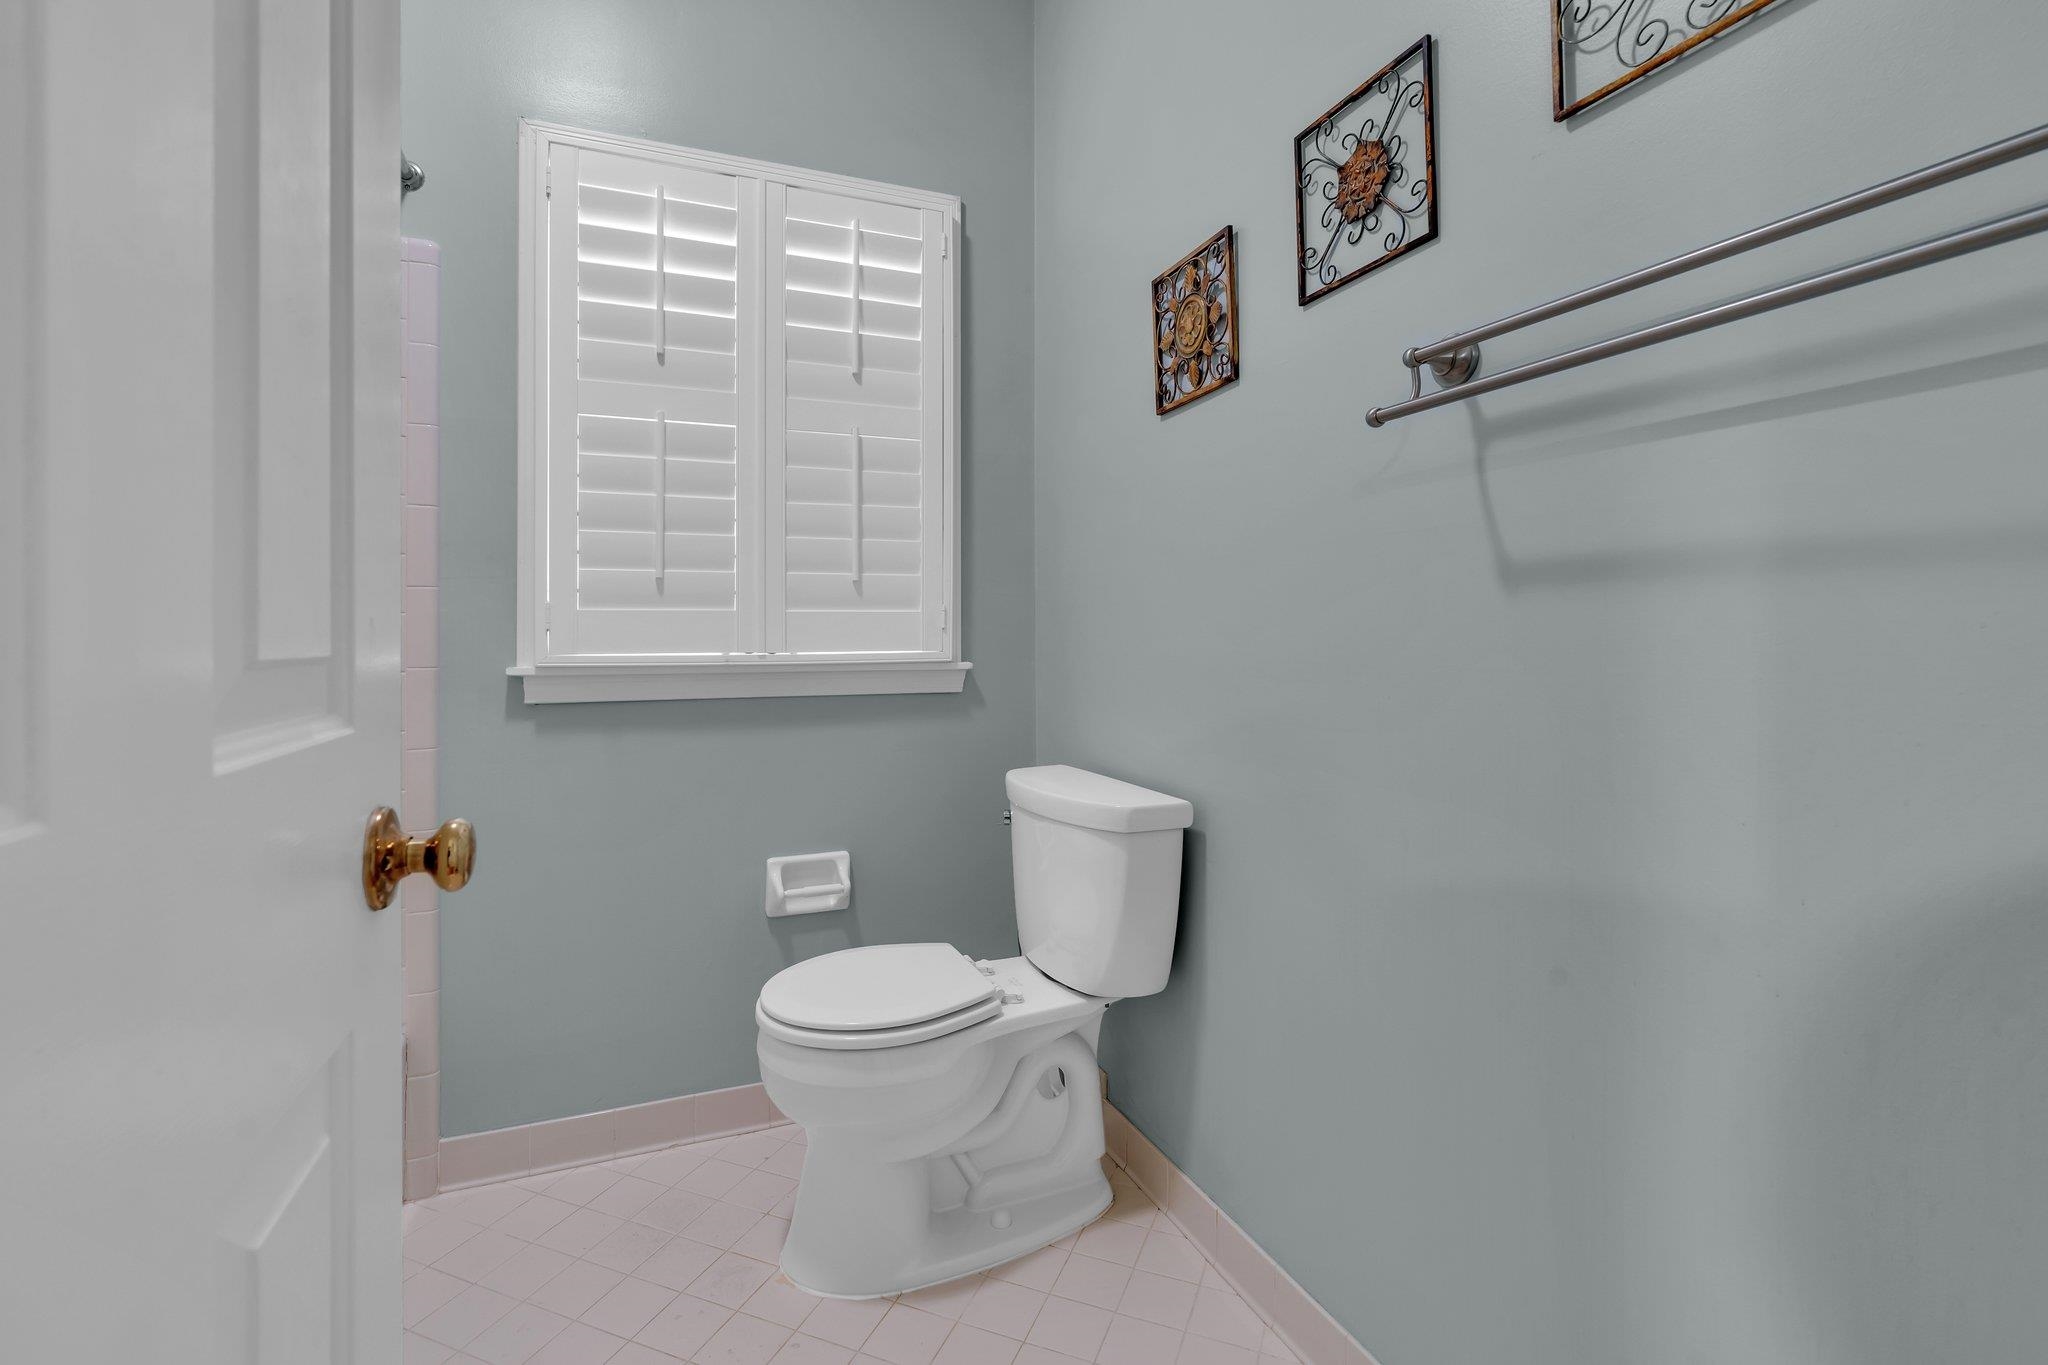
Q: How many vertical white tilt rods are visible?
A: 4